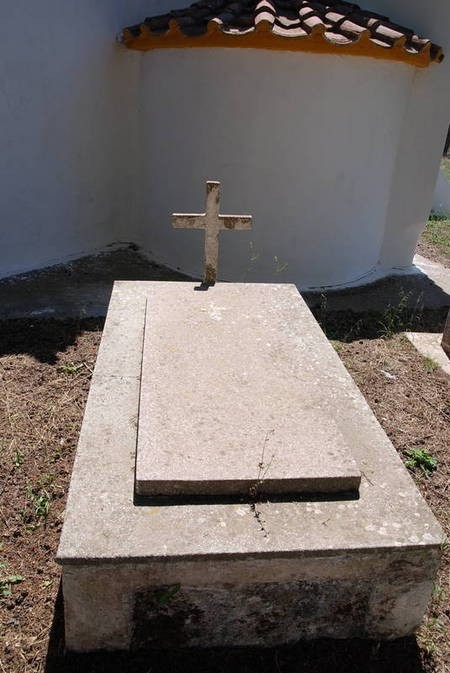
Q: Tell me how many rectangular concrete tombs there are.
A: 1